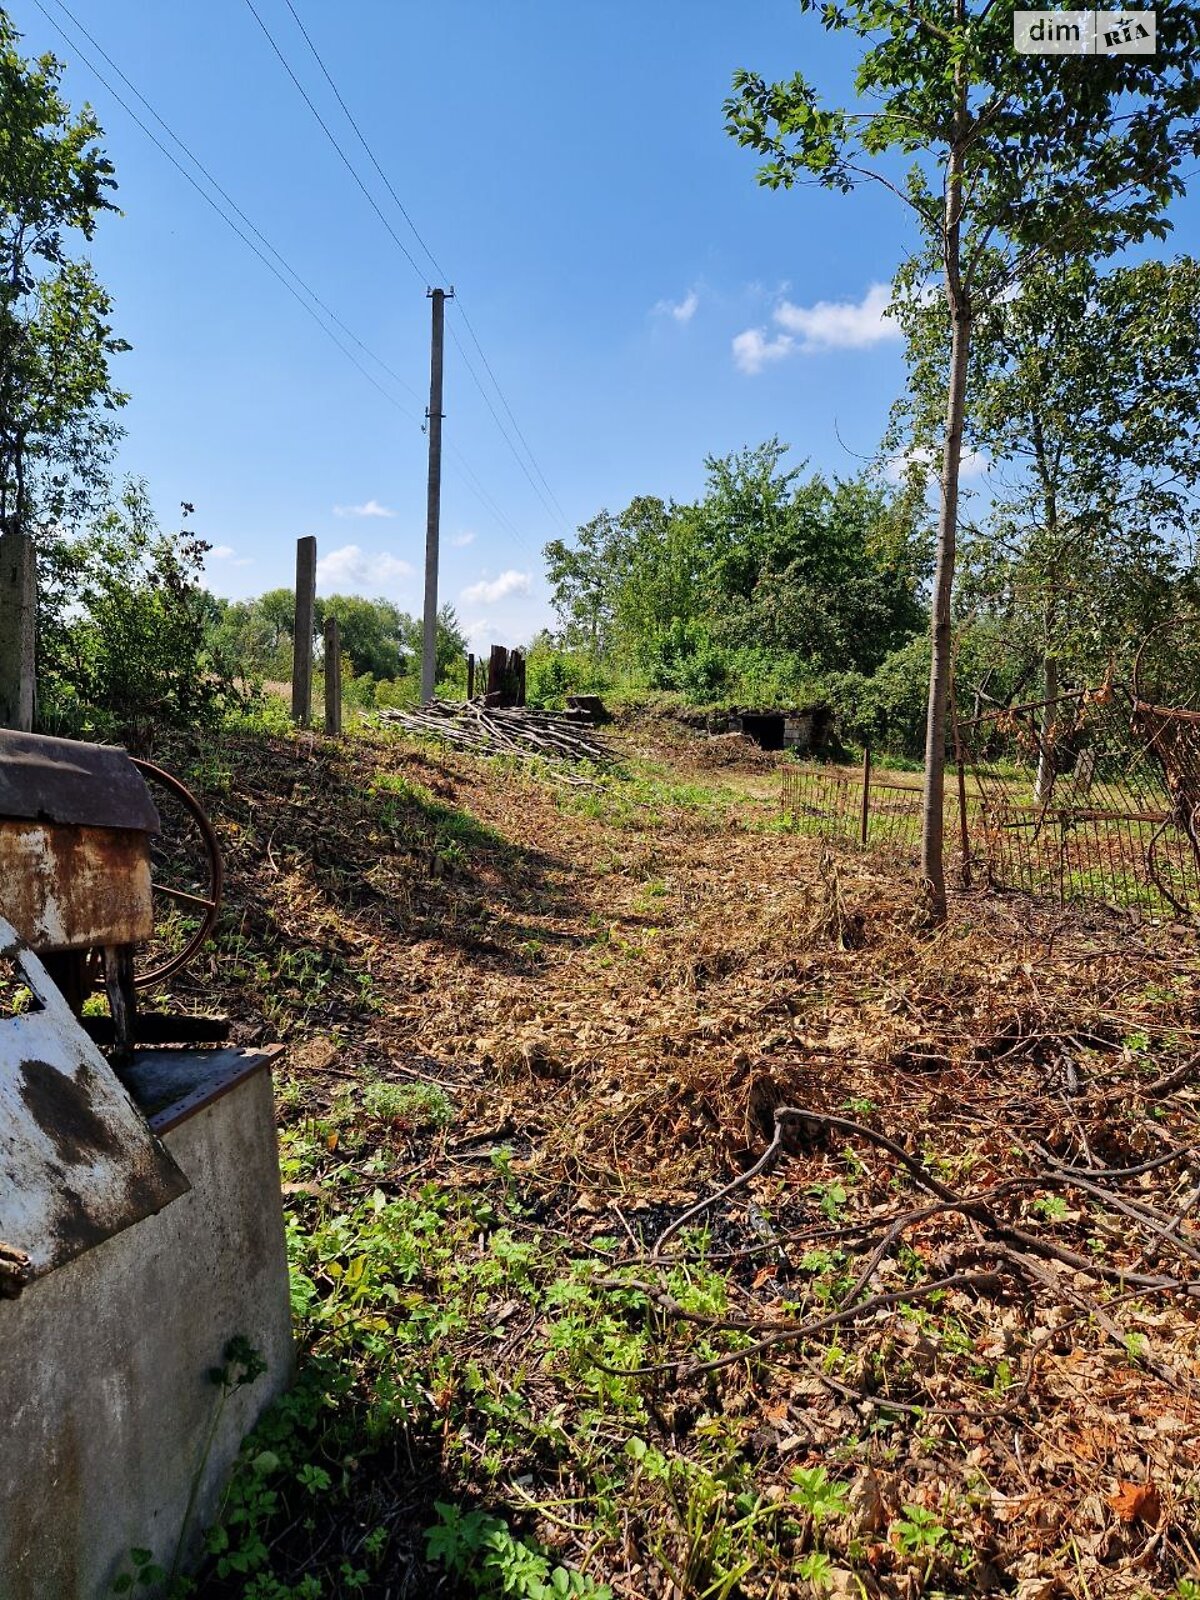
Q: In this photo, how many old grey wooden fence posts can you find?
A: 3